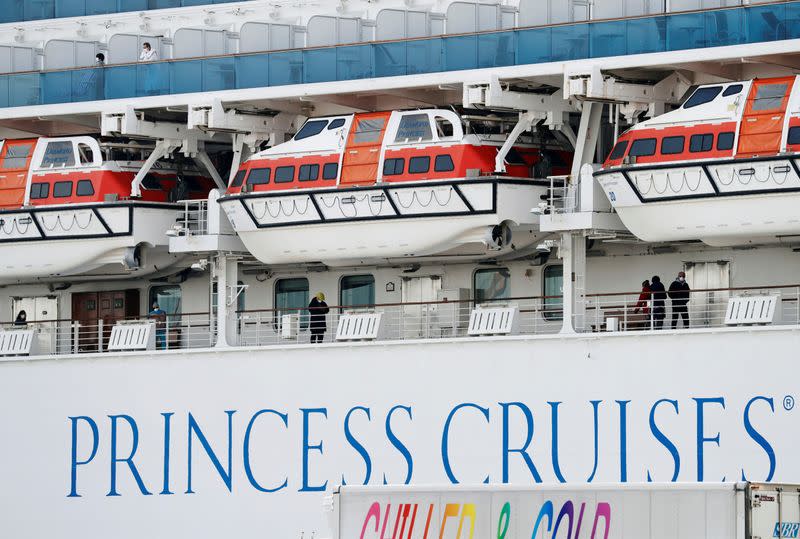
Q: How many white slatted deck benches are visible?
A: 5